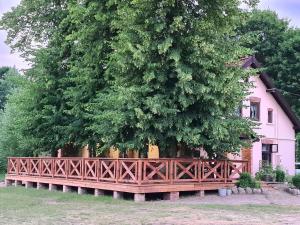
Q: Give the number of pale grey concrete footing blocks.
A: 12